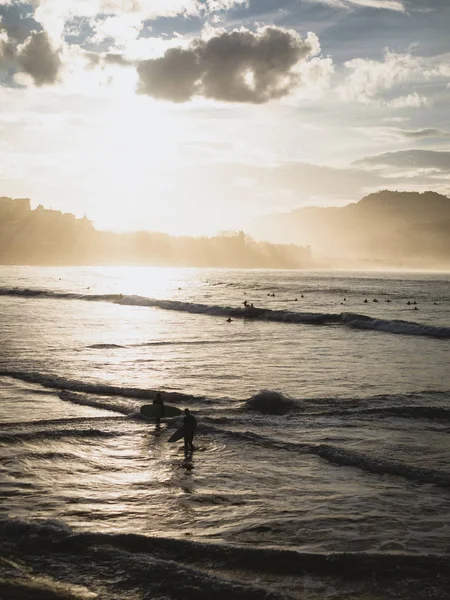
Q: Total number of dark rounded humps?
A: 1